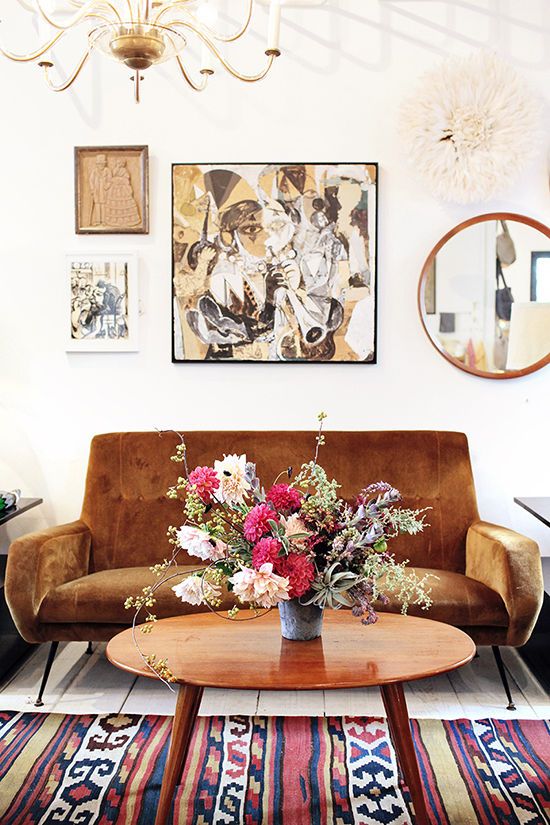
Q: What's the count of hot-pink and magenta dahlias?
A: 5